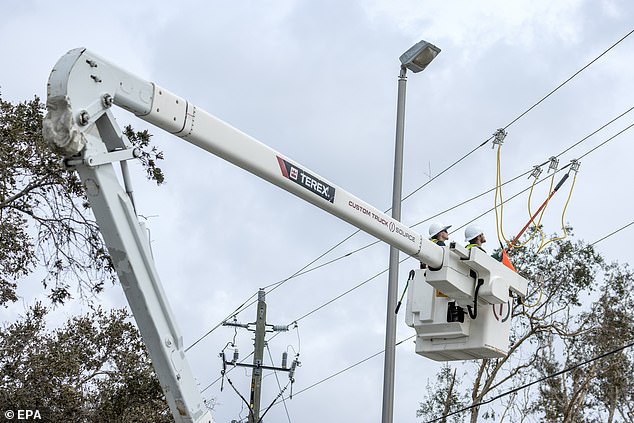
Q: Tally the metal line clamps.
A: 4